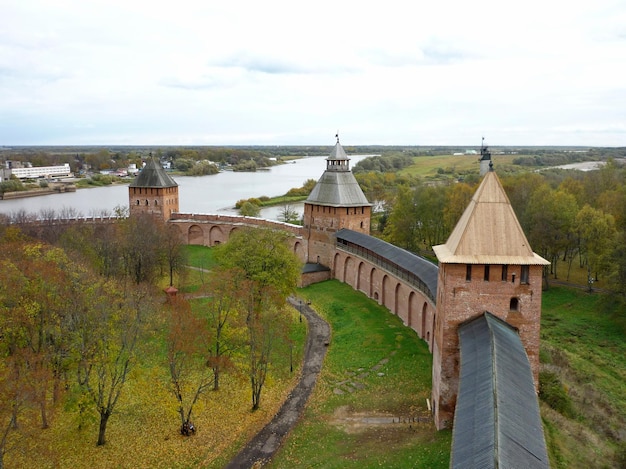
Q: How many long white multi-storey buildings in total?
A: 1